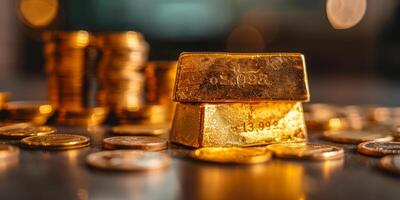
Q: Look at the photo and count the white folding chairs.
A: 0